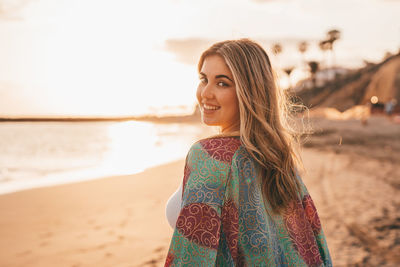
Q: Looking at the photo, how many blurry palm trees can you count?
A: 6